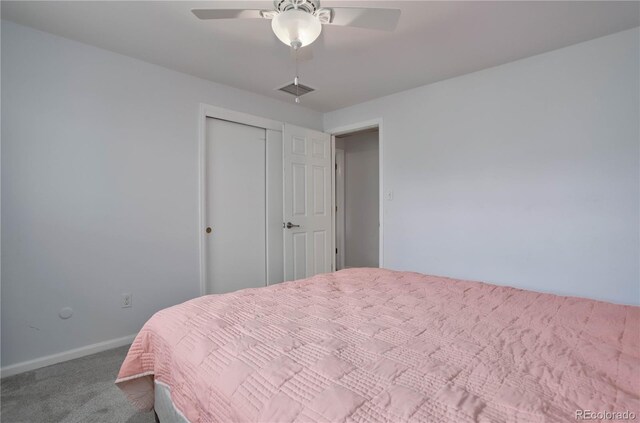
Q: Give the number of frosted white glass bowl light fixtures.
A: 1